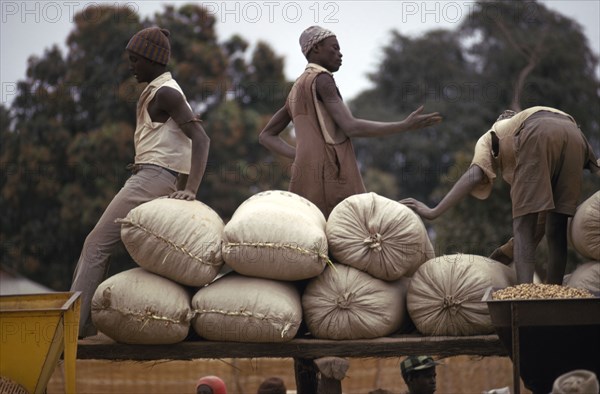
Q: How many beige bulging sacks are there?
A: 9